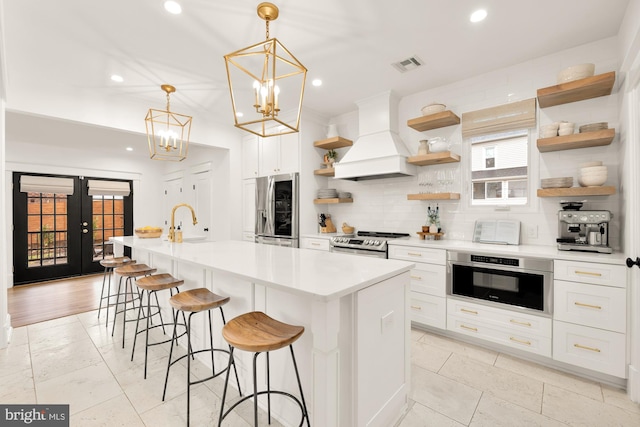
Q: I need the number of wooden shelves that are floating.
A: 9